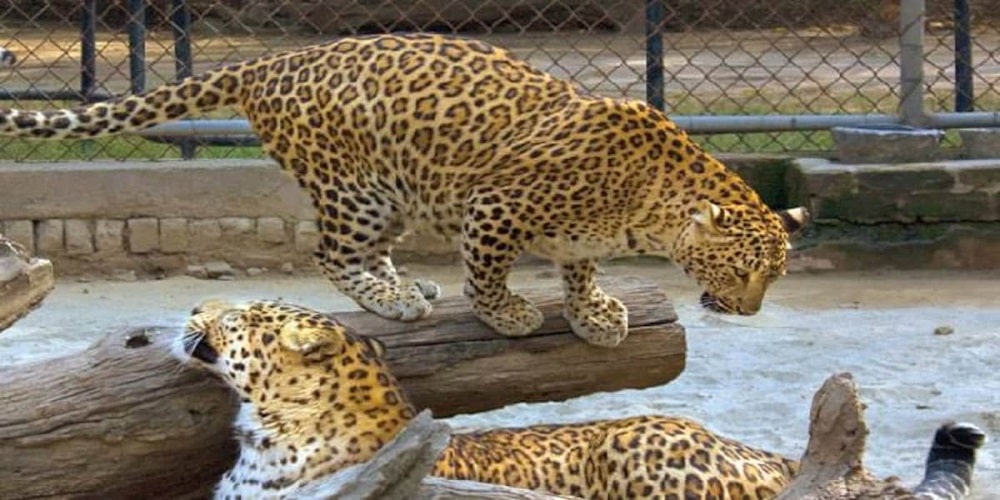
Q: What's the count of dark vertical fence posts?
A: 5